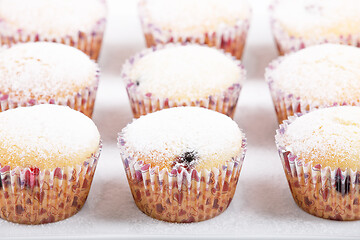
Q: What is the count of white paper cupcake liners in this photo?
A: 9